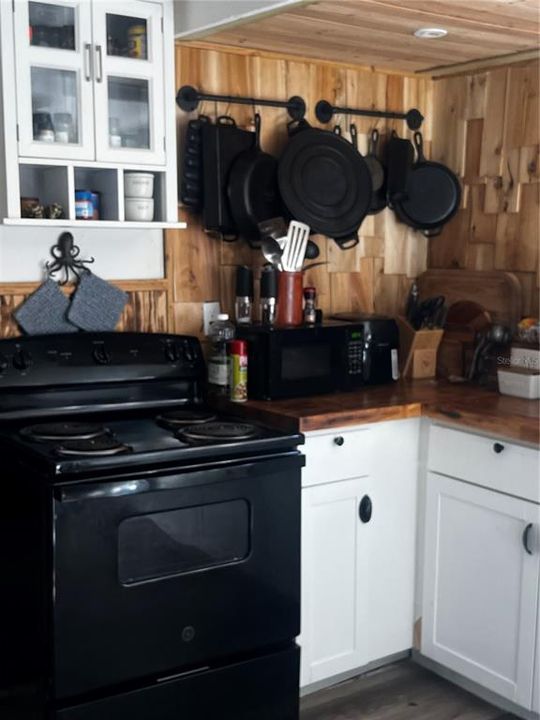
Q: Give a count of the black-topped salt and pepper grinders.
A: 2